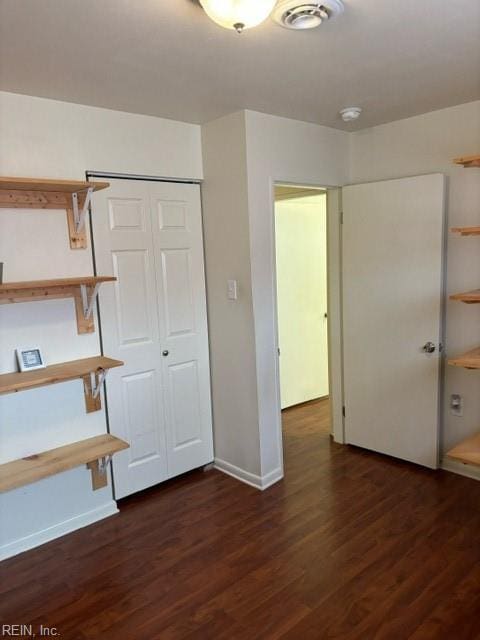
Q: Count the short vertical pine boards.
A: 4